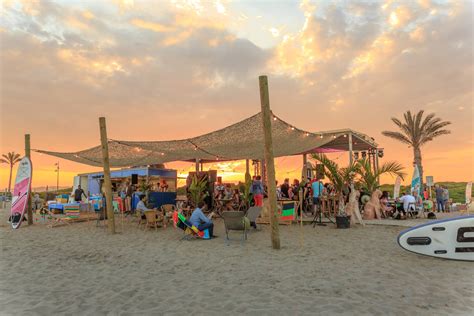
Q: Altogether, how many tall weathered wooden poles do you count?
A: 3